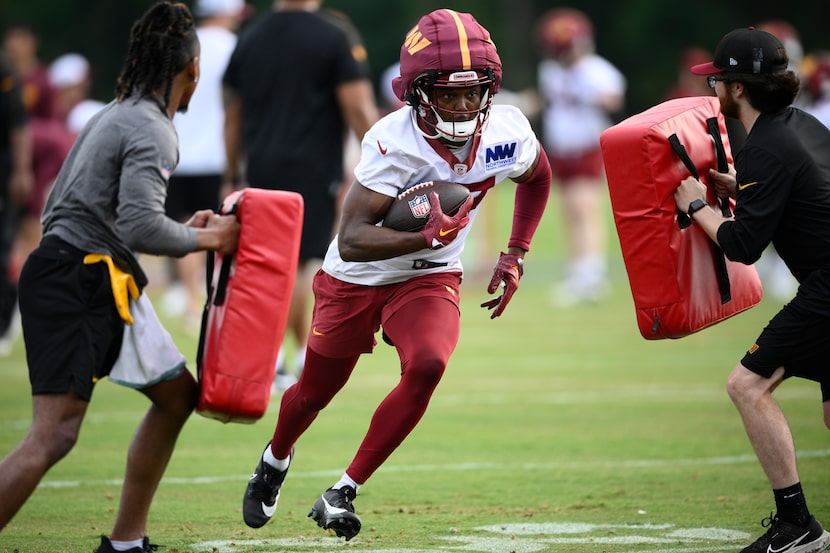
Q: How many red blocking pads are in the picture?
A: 2